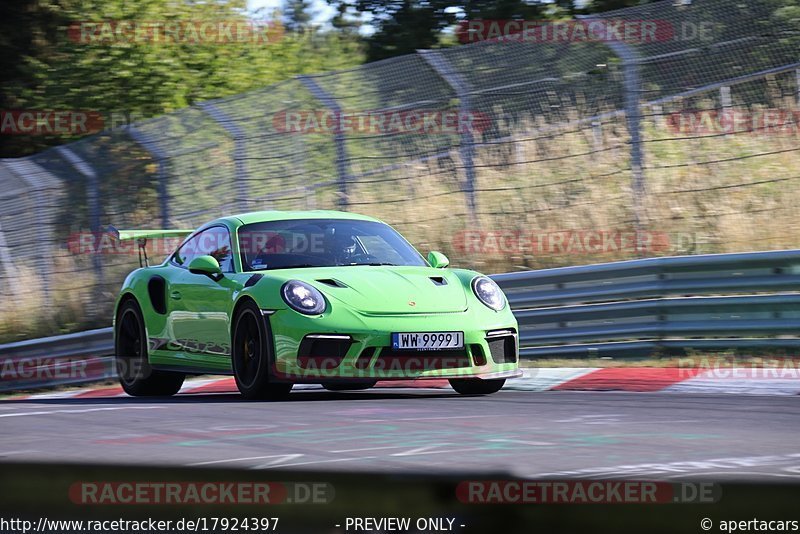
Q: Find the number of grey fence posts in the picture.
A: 7